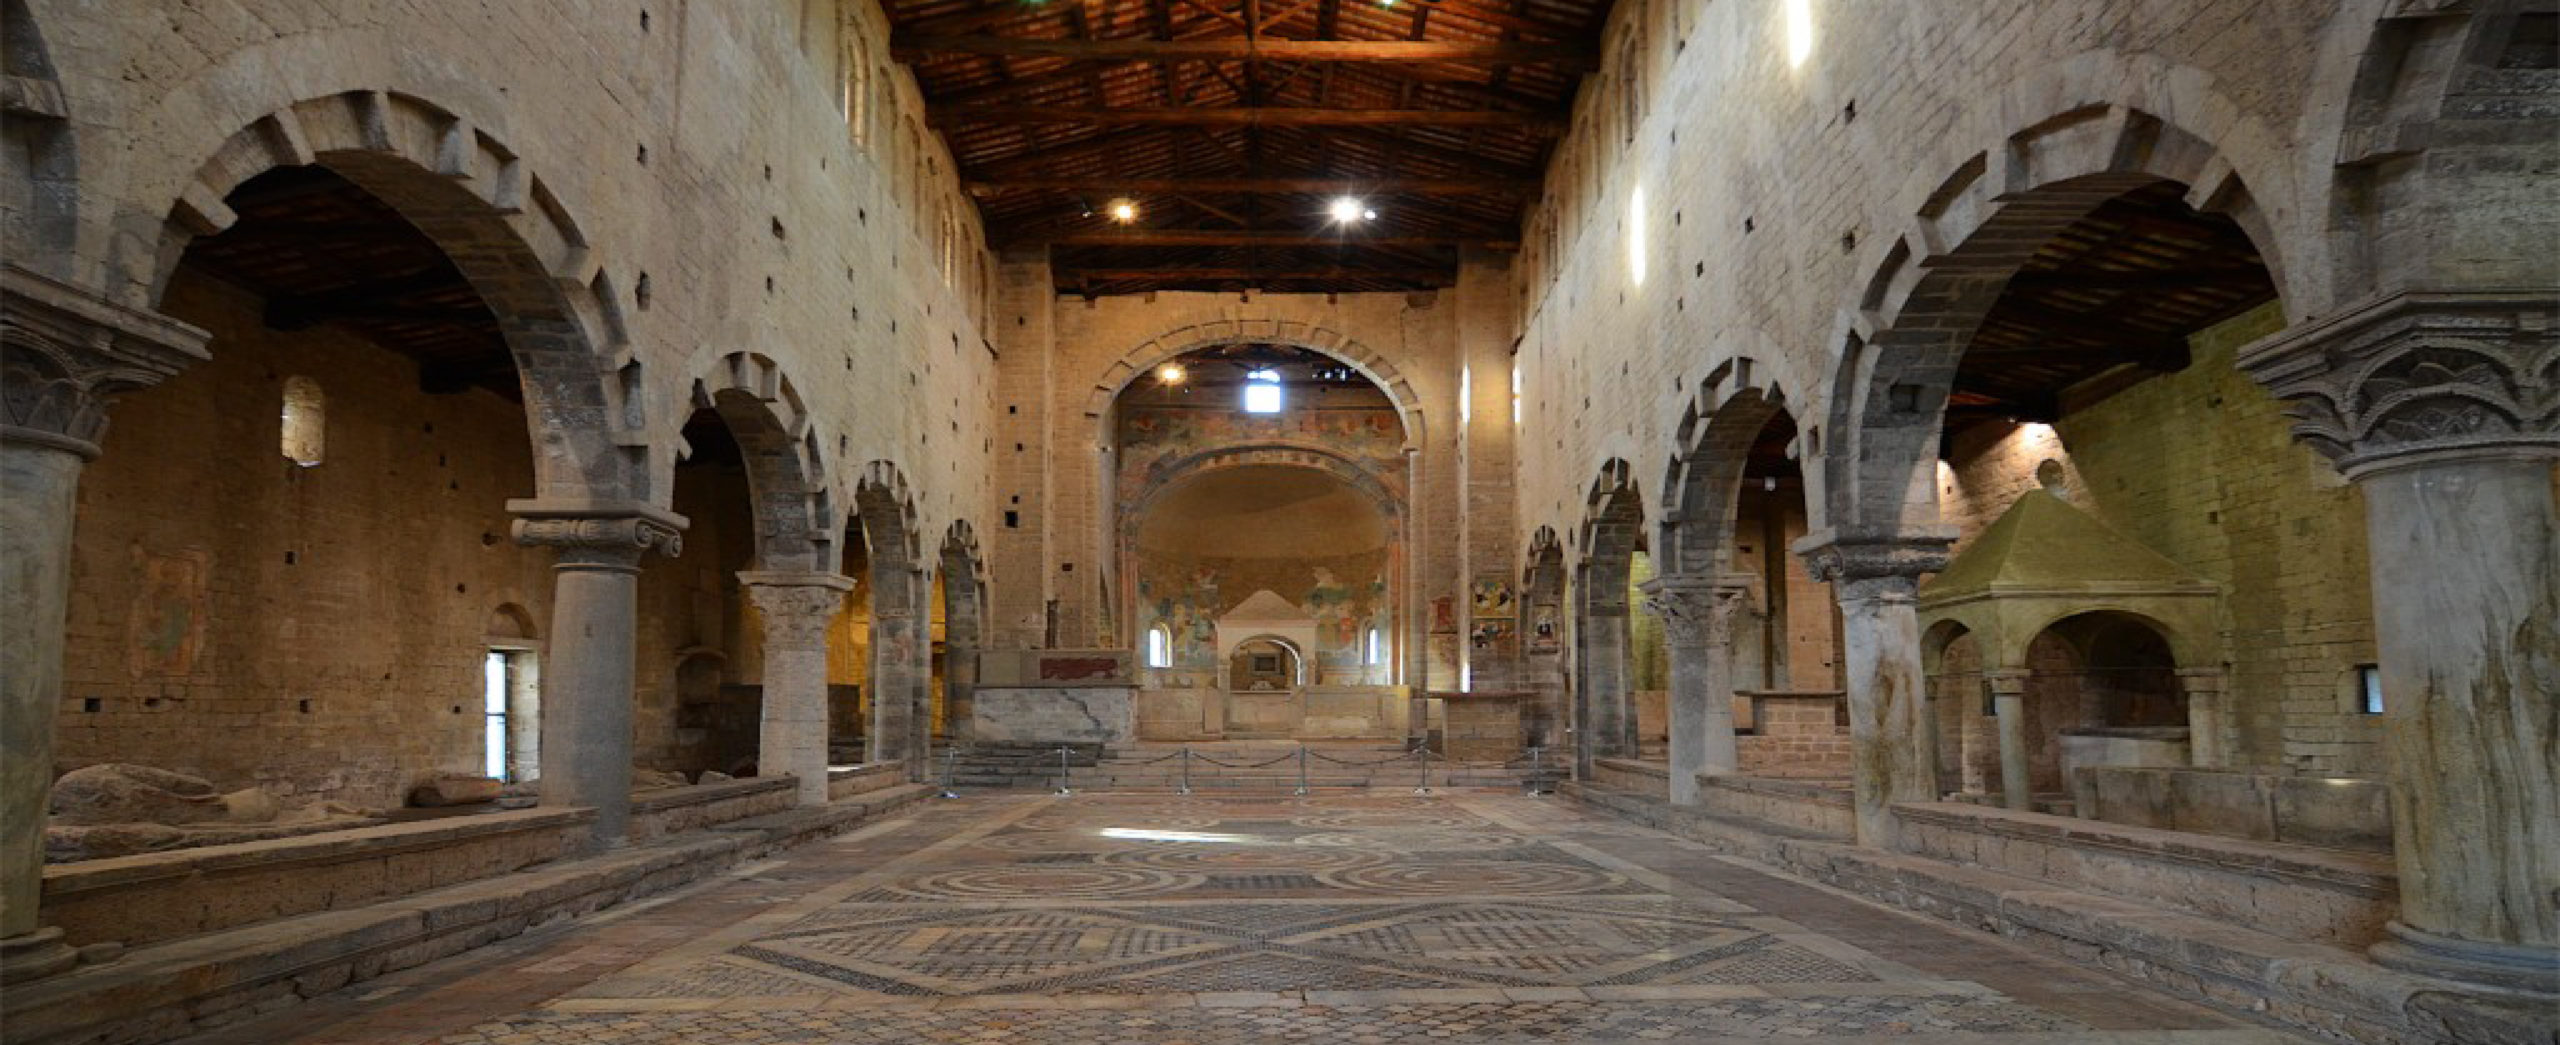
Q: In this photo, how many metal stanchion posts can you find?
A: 6